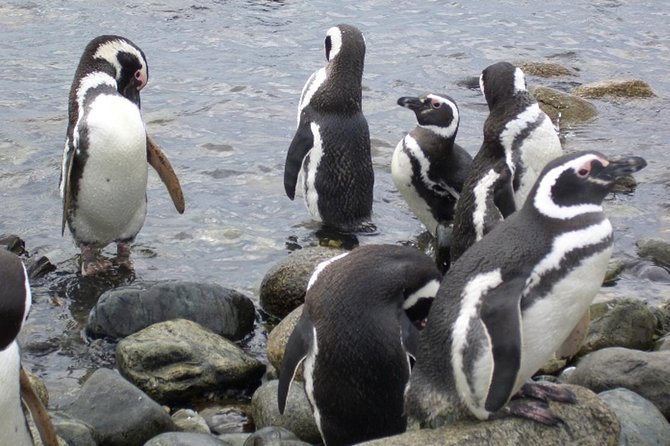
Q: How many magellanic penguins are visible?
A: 7